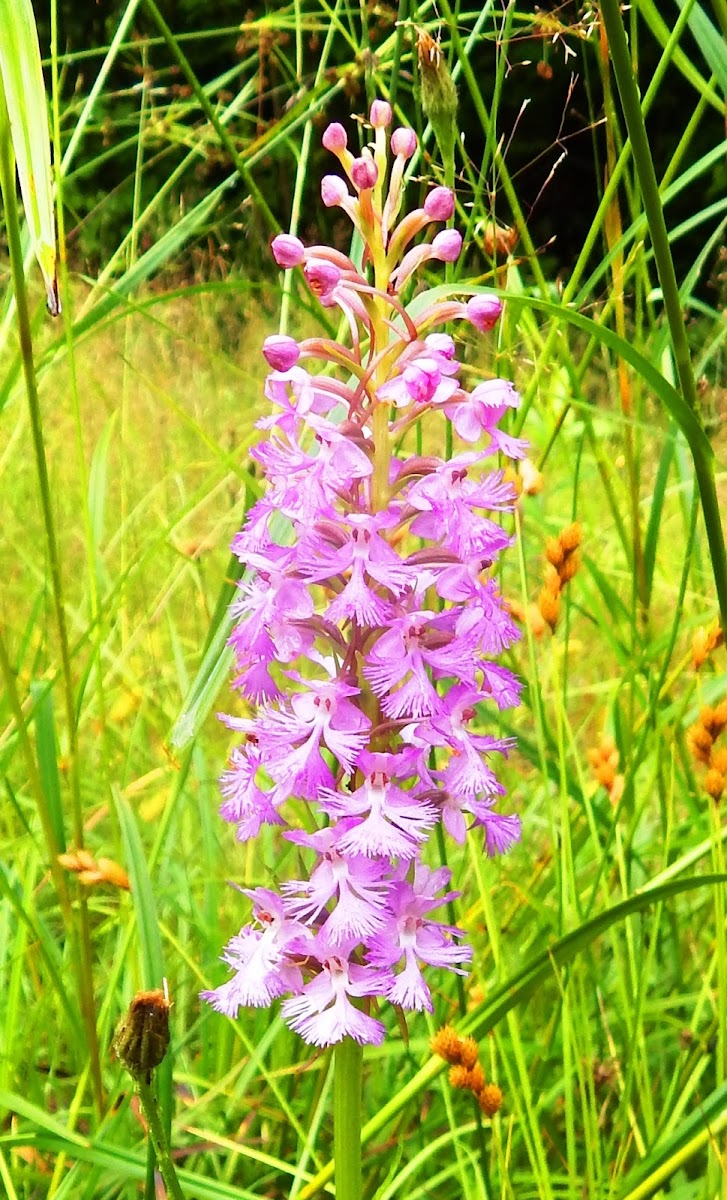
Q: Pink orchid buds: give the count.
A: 11